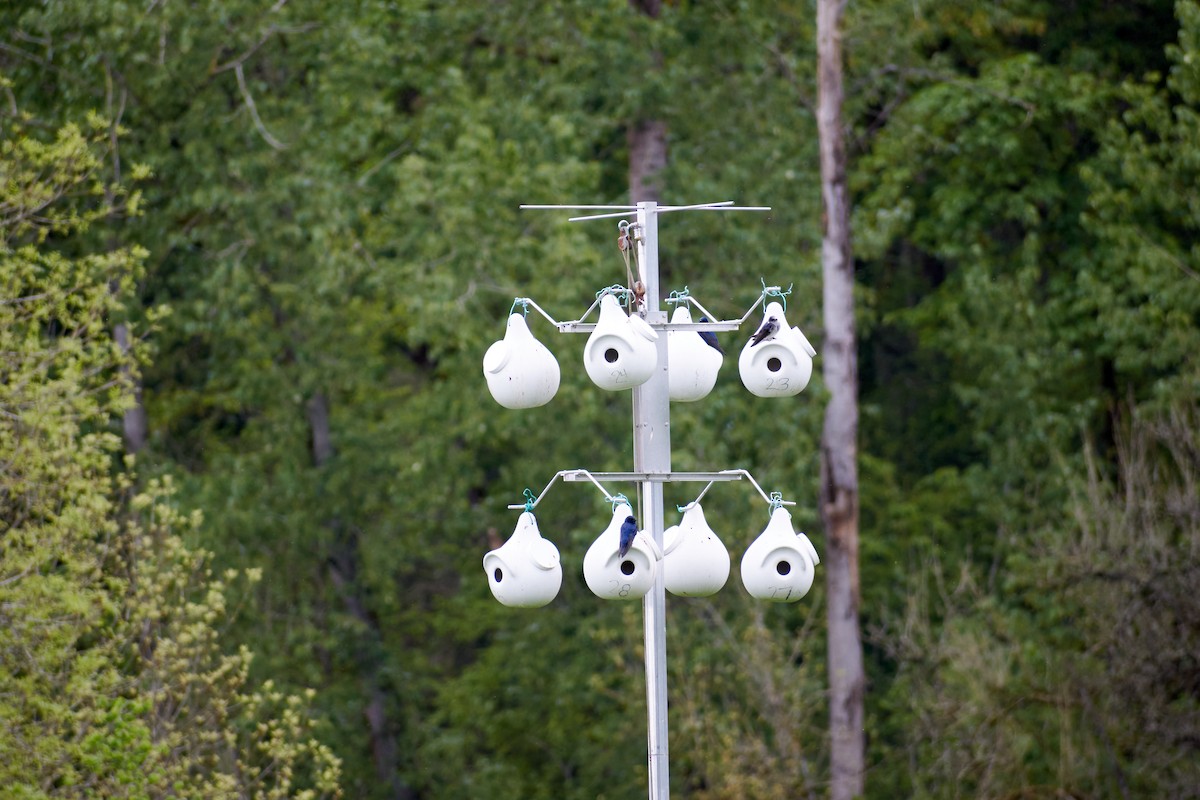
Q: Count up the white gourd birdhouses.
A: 8